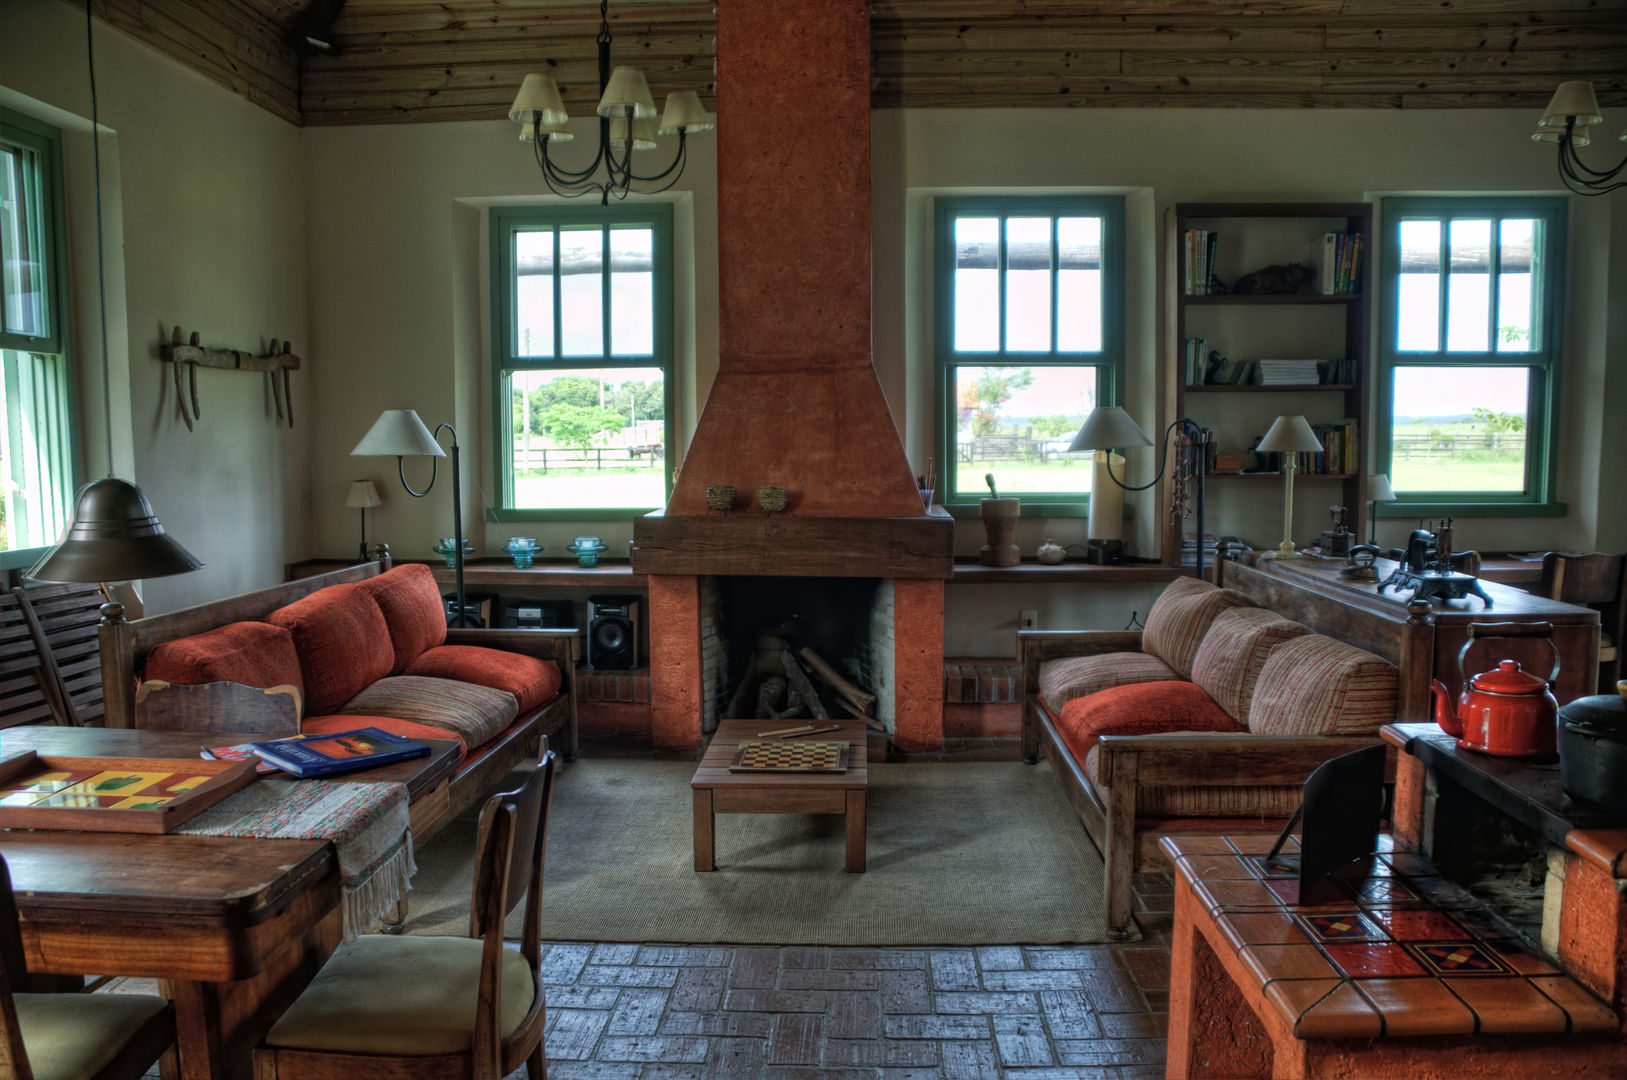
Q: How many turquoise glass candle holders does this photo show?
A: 3